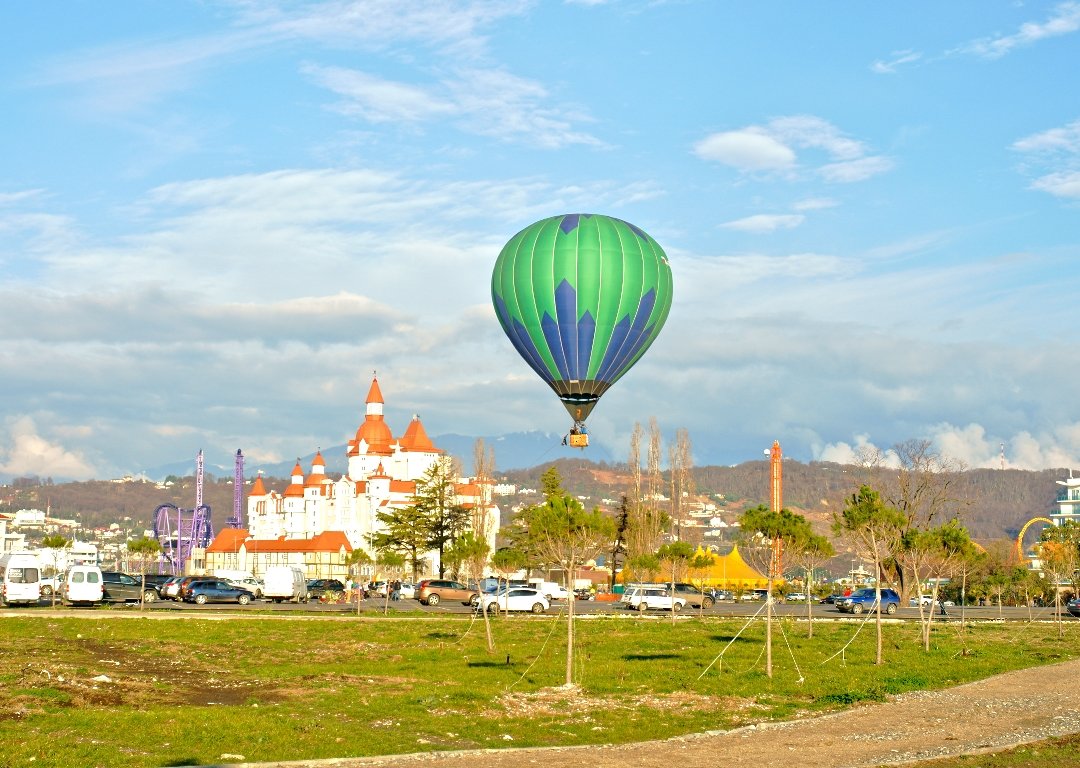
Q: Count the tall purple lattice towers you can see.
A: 2